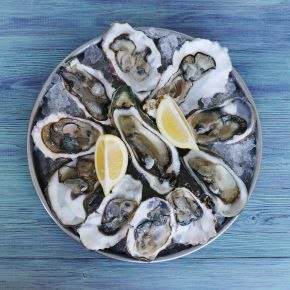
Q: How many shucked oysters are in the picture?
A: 11